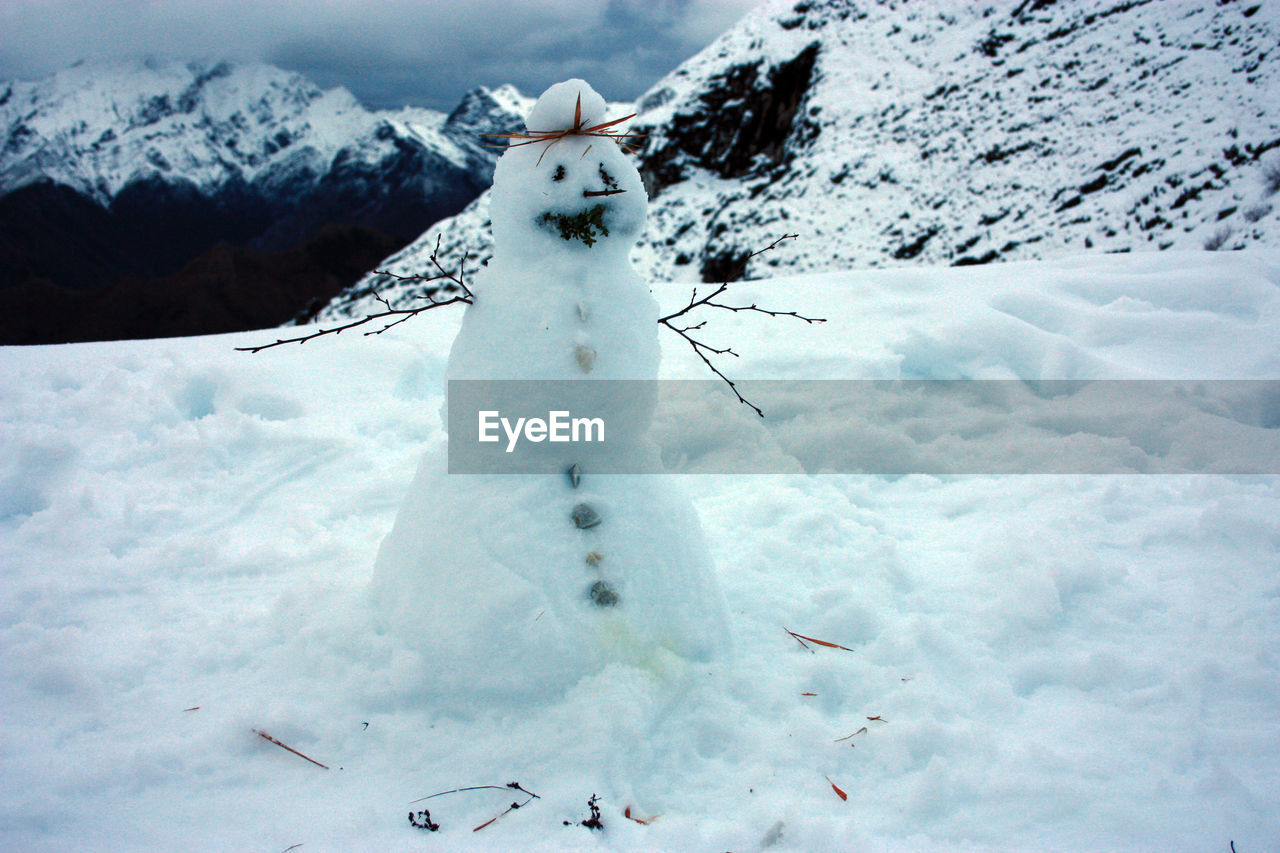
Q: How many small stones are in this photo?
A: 6